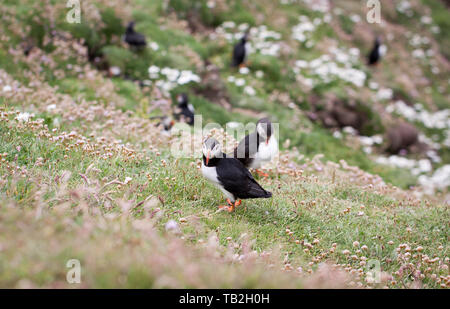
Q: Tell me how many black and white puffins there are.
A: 7